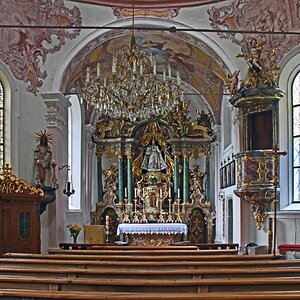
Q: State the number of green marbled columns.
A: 6